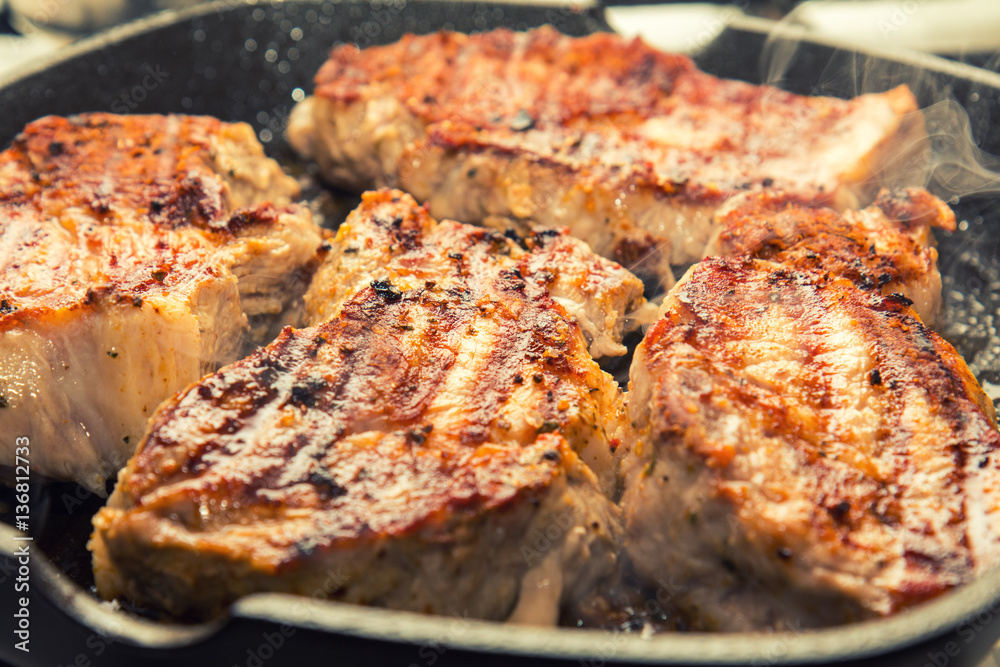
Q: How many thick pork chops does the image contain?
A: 4